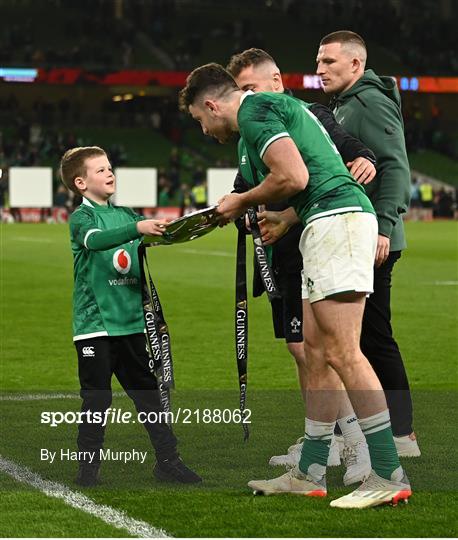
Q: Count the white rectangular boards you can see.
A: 3